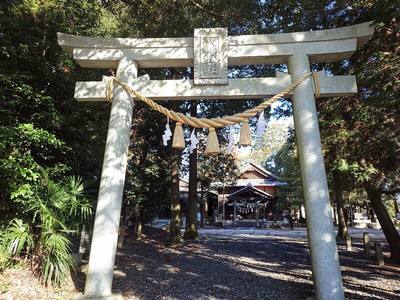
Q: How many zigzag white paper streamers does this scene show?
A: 4